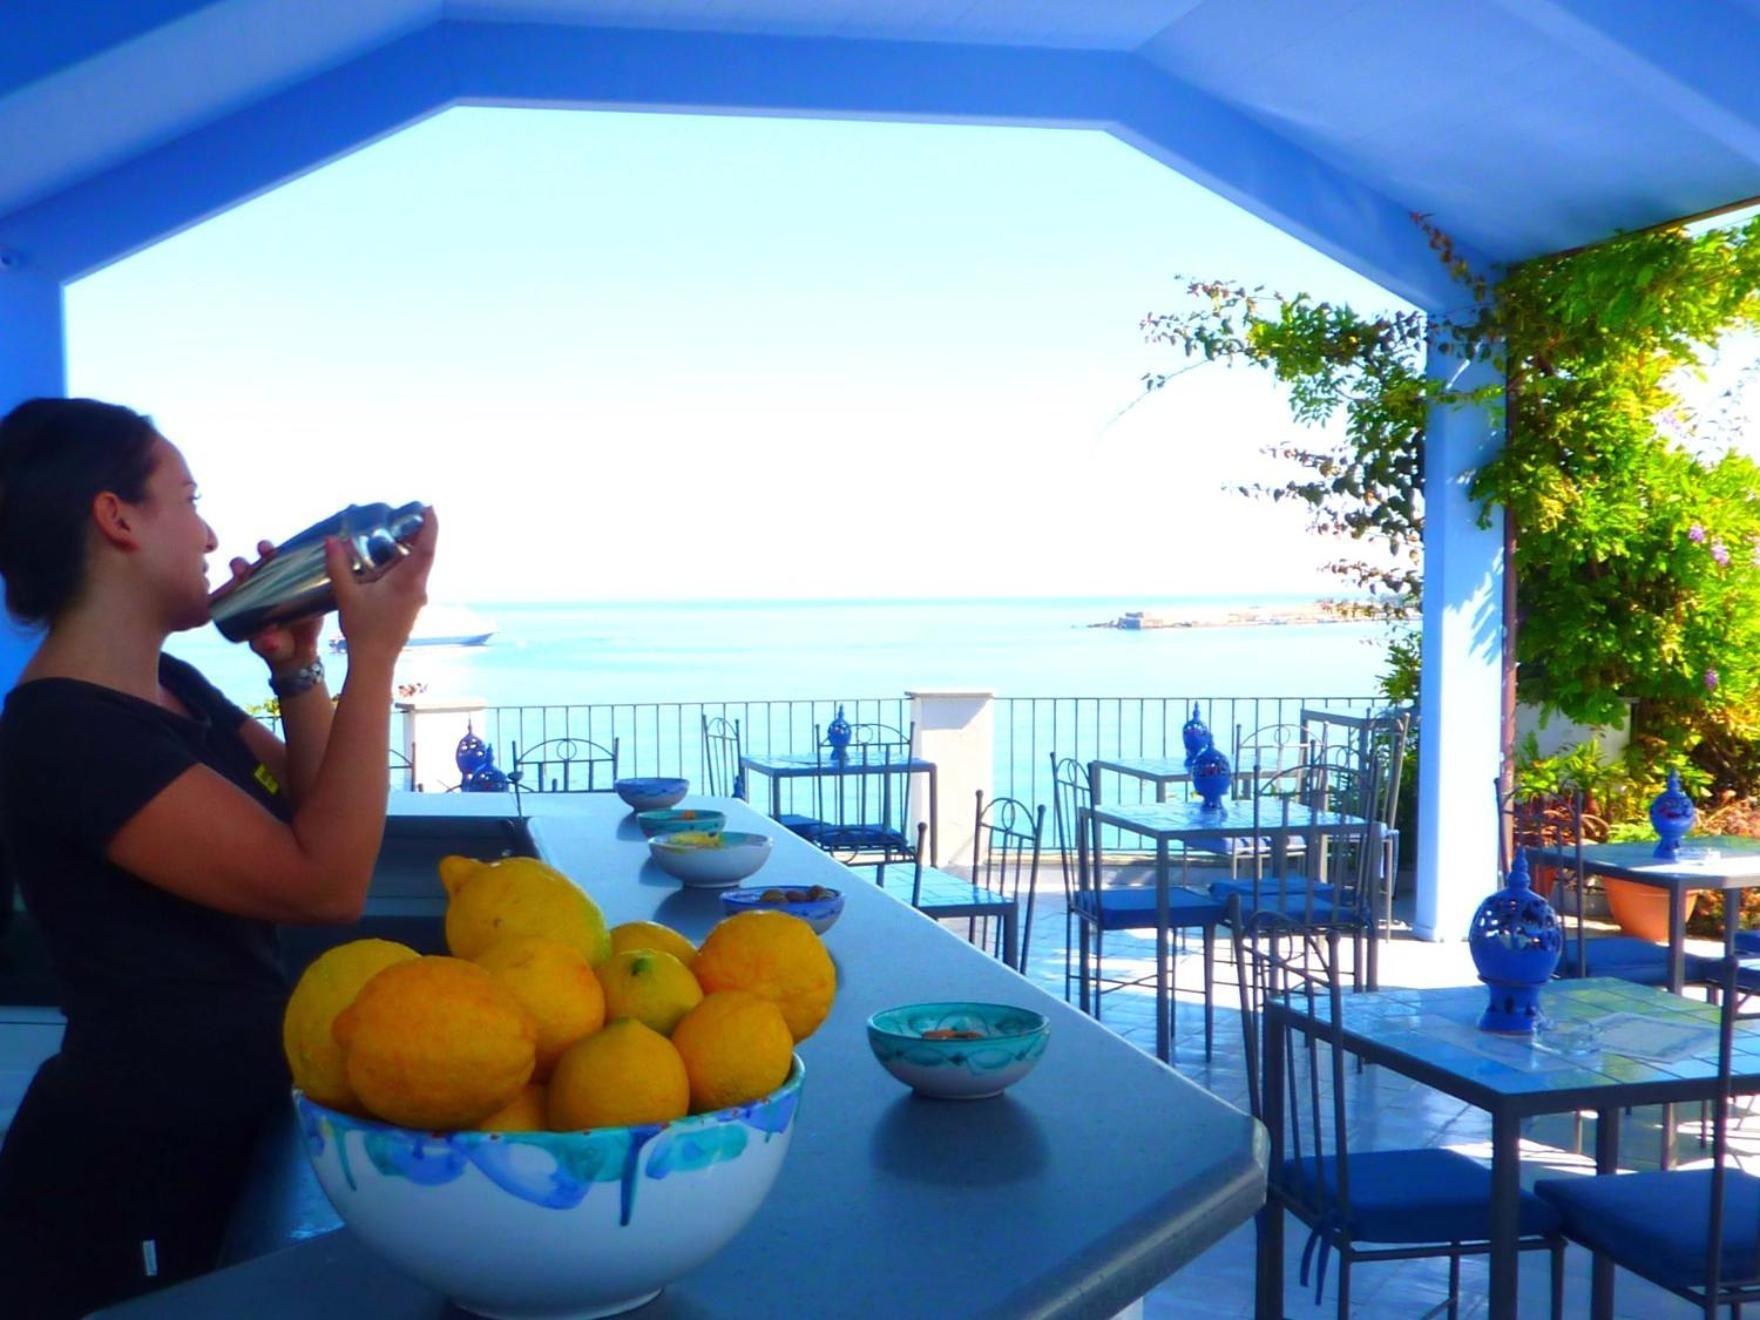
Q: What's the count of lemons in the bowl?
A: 10